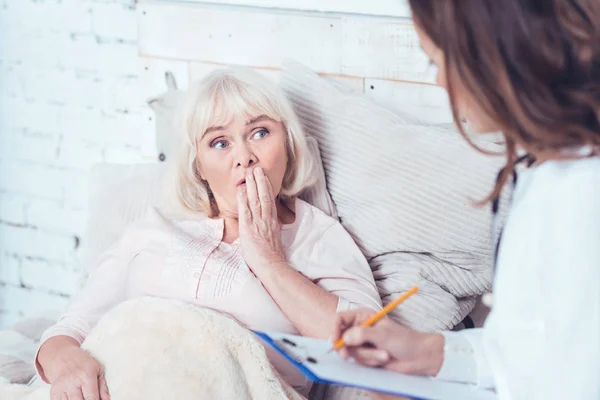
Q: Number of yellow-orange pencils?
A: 1